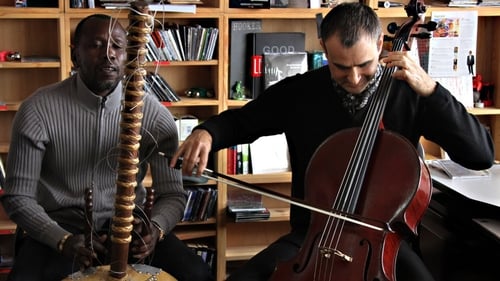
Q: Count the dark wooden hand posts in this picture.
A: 2